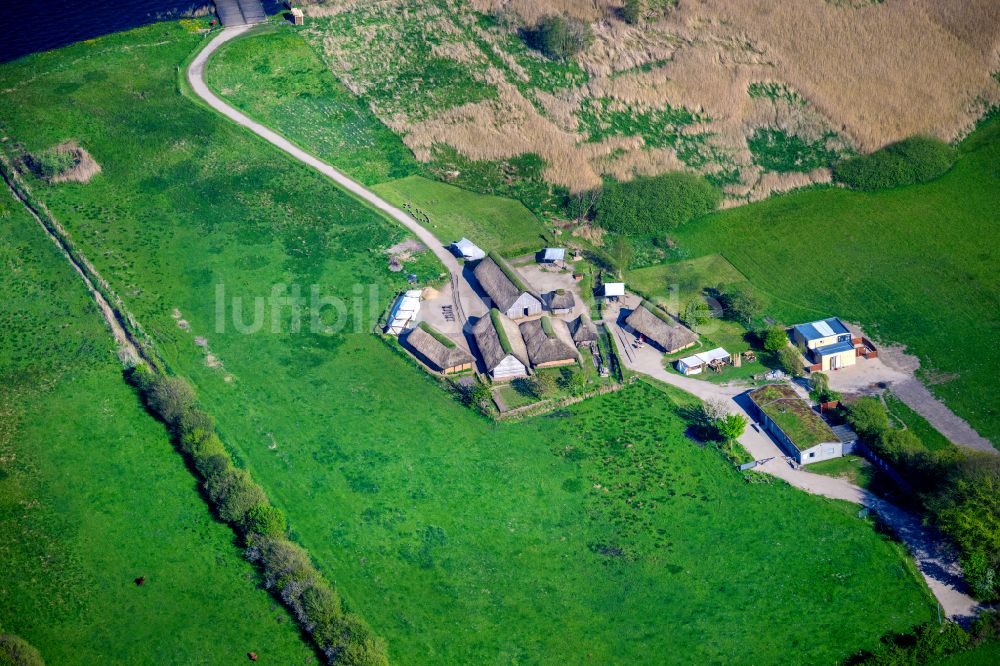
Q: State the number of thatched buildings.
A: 7